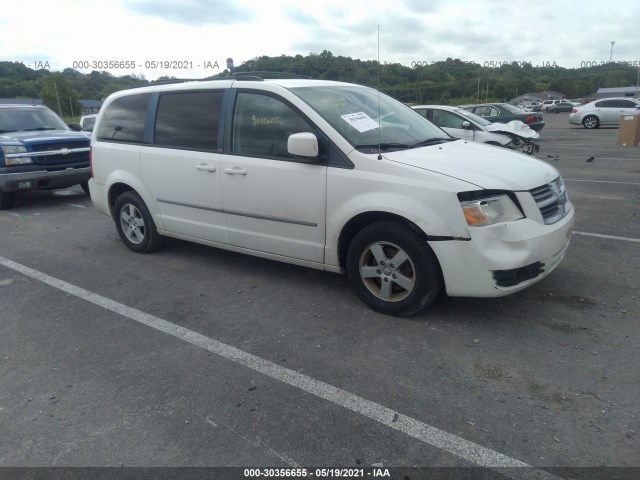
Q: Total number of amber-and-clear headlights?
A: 2